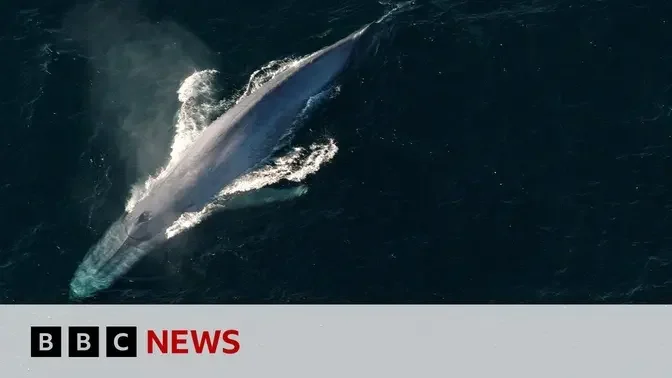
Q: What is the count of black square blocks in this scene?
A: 3